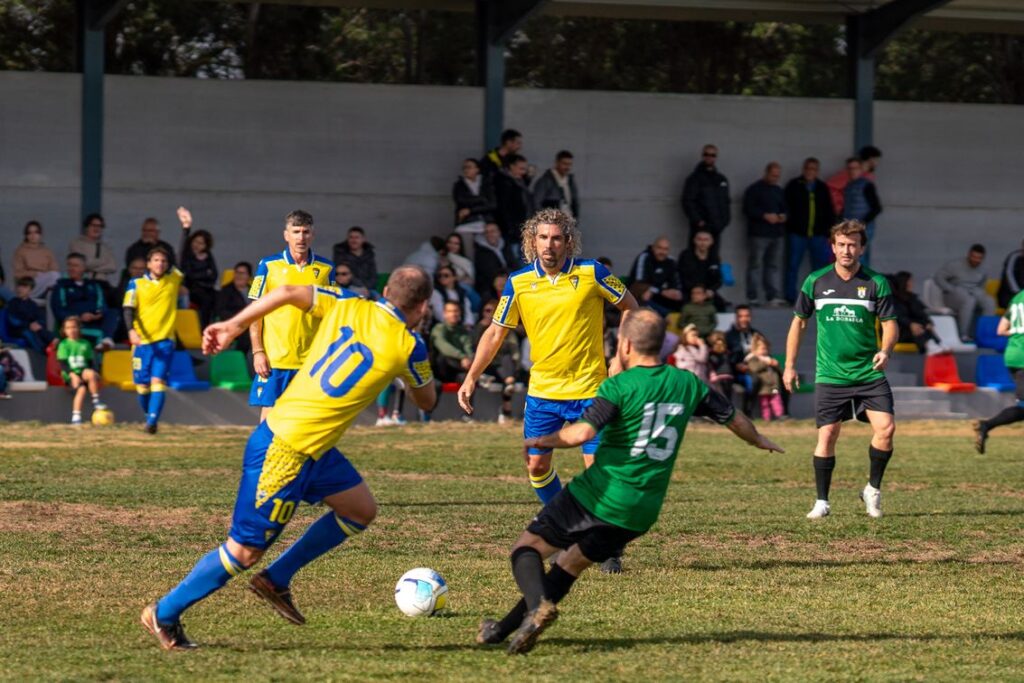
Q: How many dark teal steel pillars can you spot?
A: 3